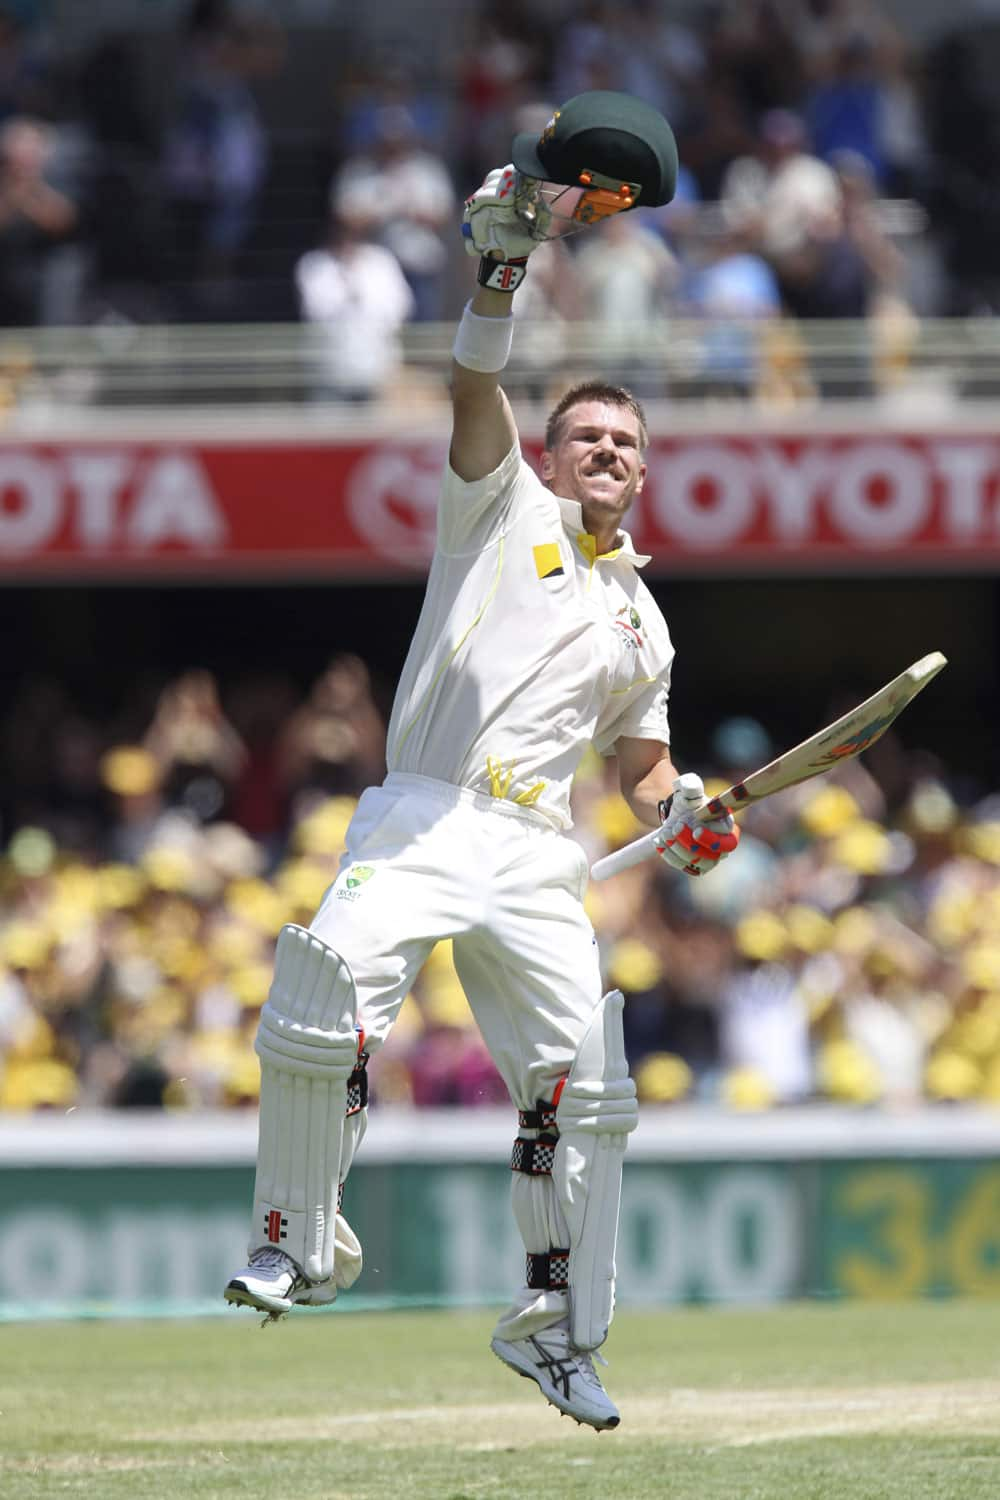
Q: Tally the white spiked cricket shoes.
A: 2